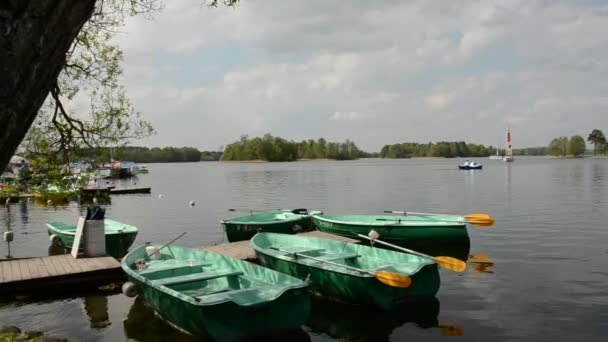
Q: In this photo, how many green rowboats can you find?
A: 5